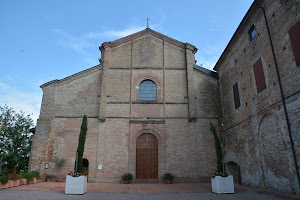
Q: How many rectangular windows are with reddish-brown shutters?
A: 3